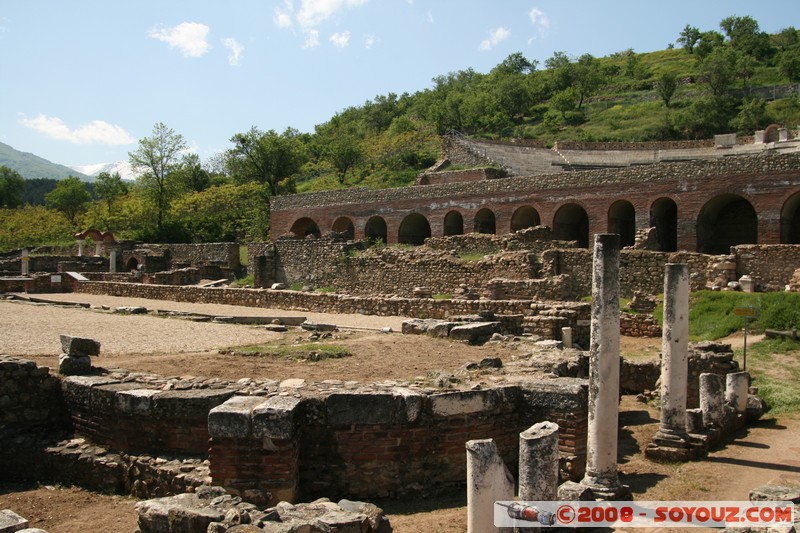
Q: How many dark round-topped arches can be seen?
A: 12